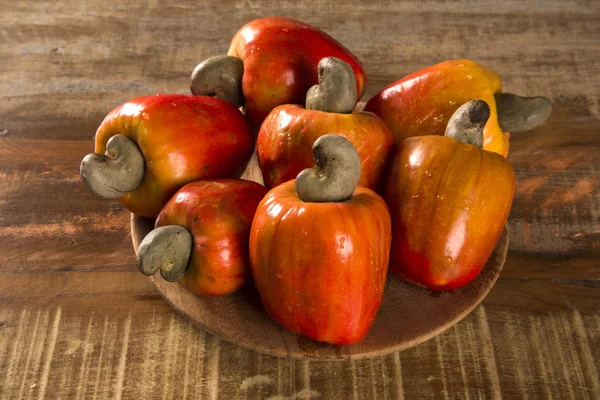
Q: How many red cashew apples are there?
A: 7